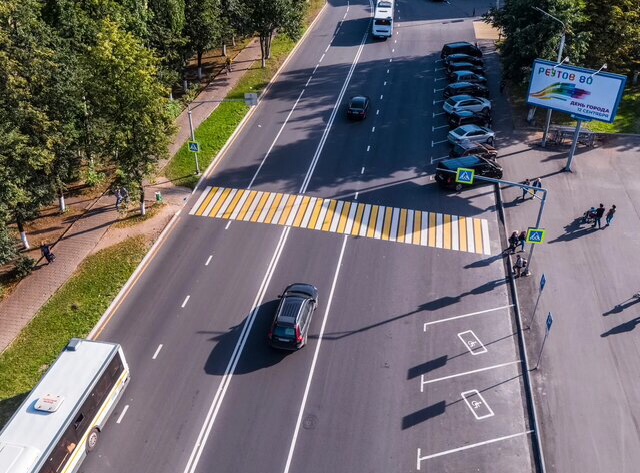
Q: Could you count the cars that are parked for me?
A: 10